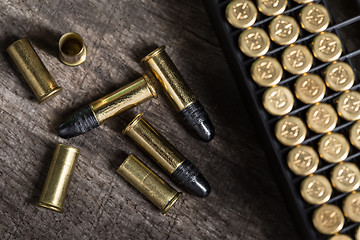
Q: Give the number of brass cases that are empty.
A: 4